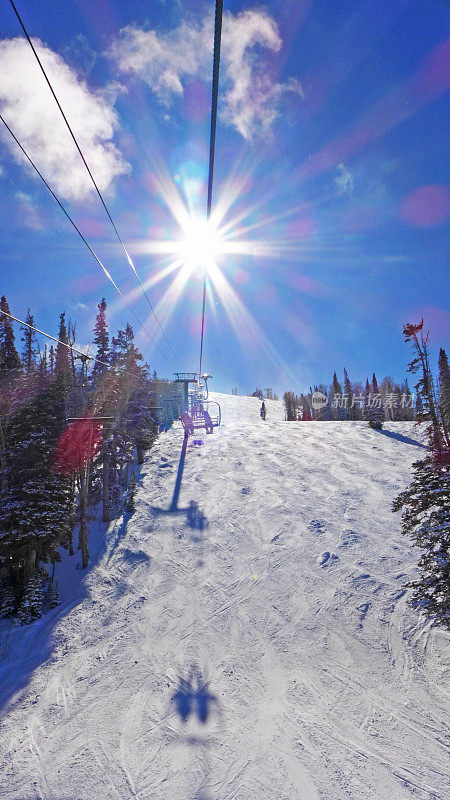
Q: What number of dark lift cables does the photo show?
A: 3